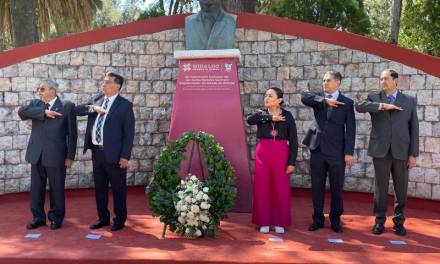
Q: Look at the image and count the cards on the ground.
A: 5